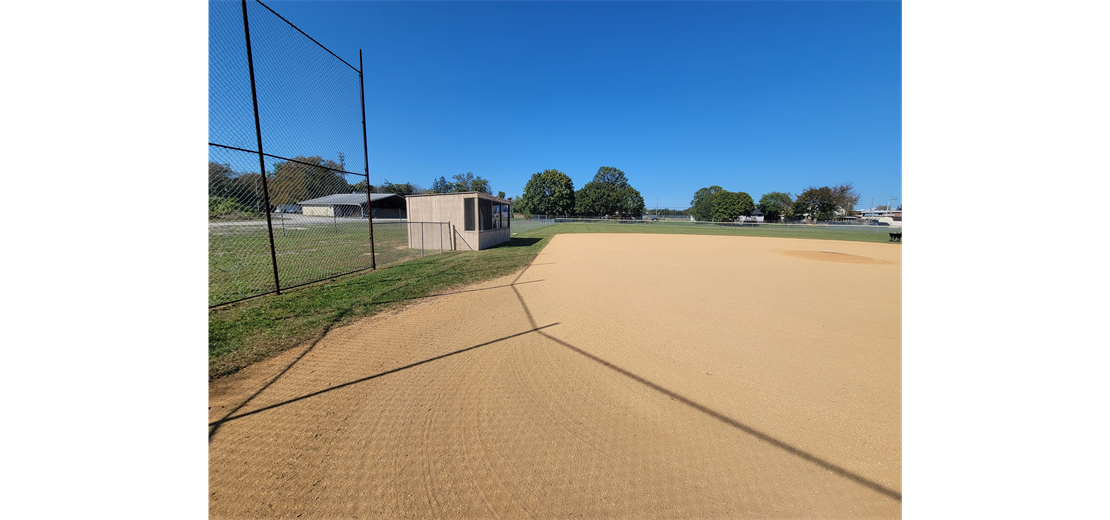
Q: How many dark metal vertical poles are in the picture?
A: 2